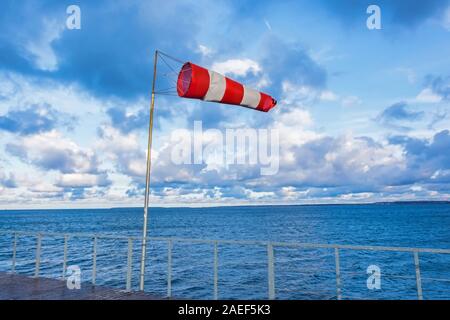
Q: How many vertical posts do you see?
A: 11